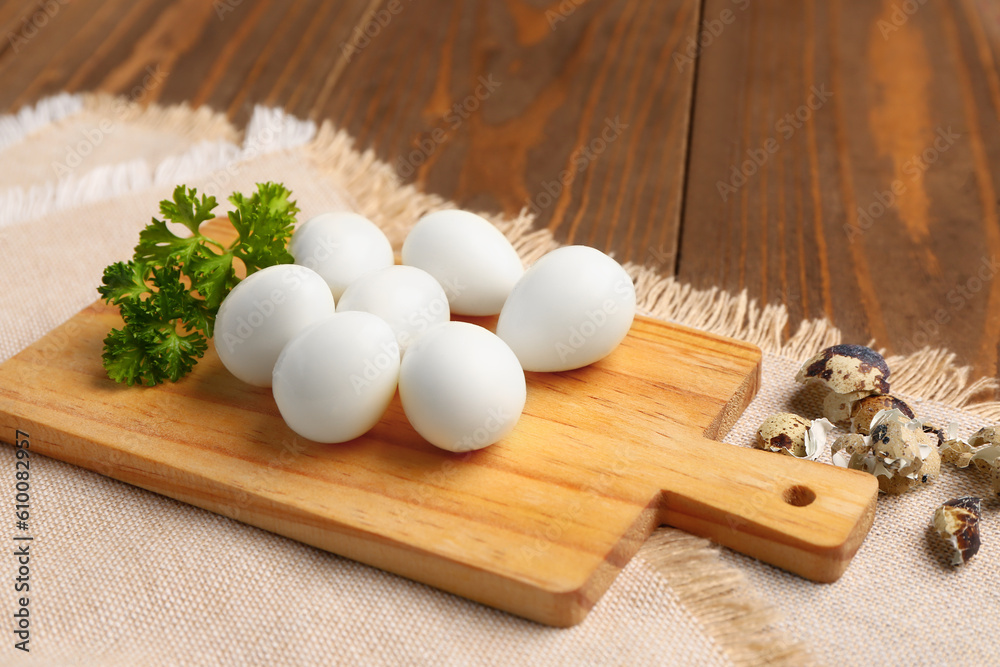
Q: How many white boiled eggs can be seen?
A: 7